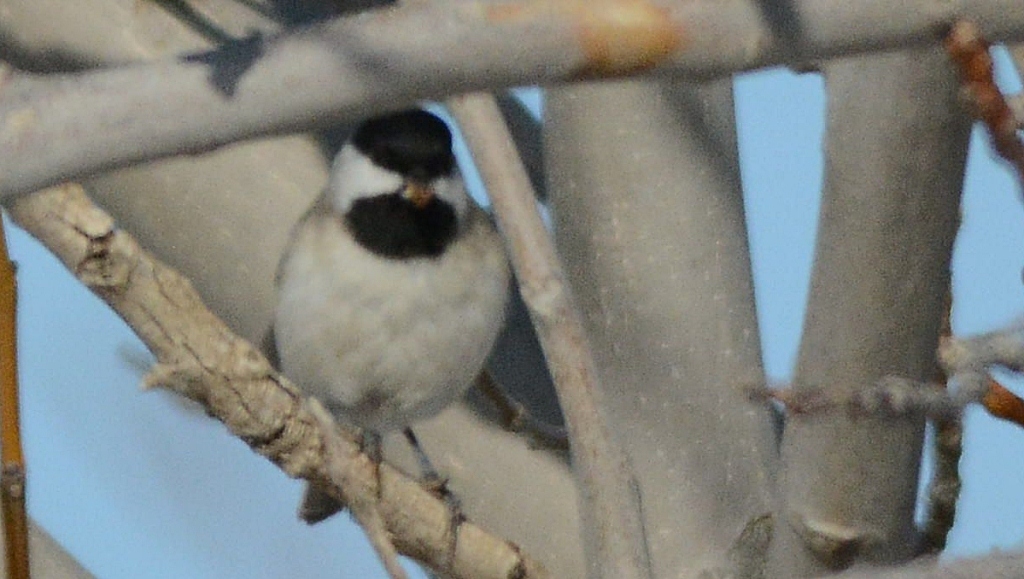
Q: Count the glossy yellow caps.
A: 0